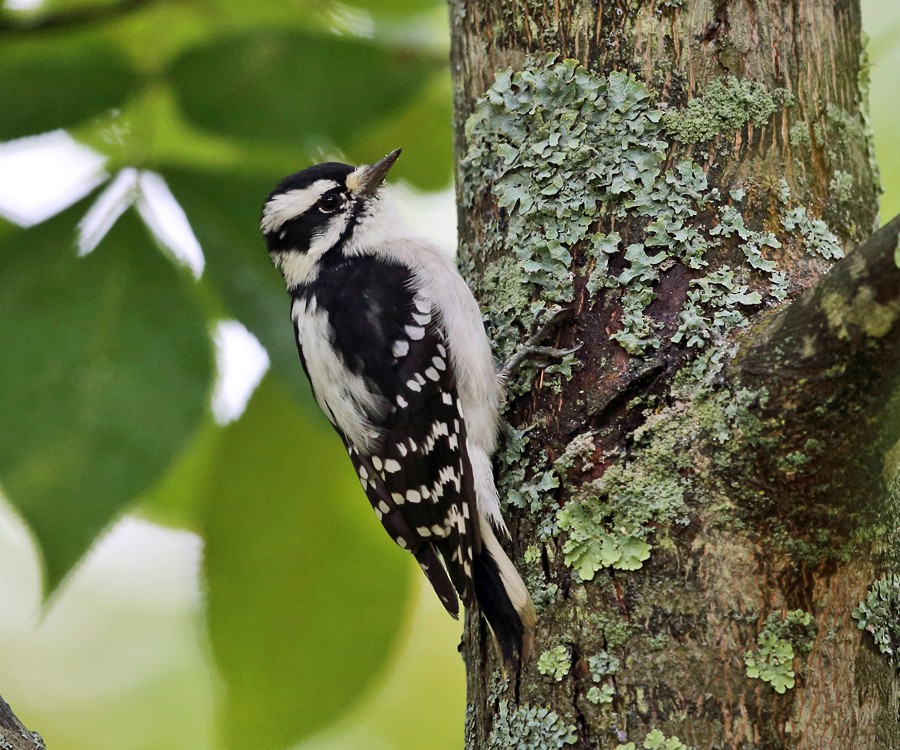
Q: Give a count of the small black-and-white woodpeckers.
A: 1